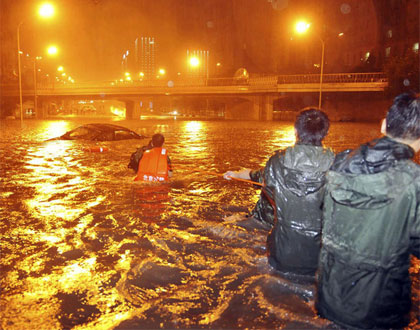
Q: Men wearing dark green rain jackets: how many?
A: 2